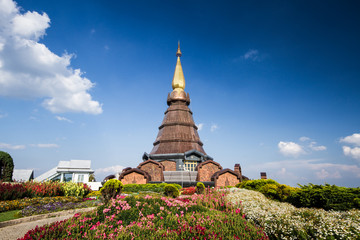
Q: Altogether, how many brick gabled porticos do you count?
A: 4